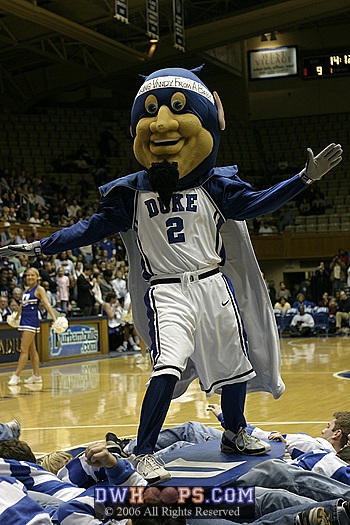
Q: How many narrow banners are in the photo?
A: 3